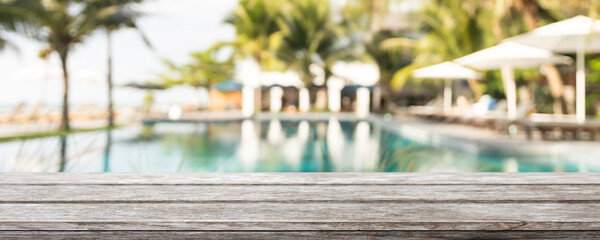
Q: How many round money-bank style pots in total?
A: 0